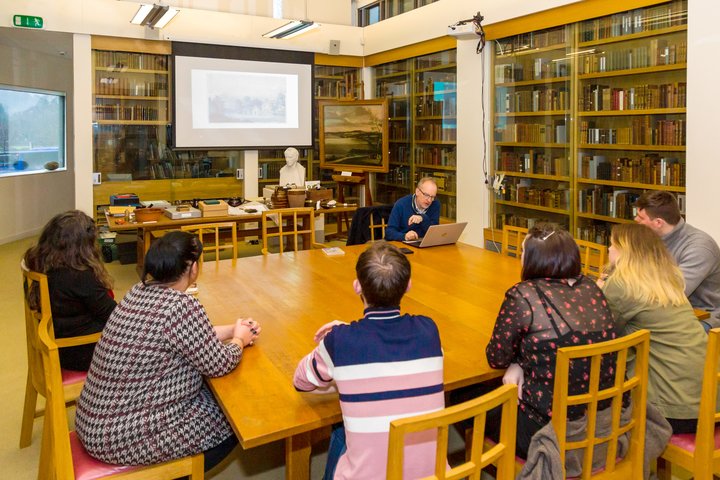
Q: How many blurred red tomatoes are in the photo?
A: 0